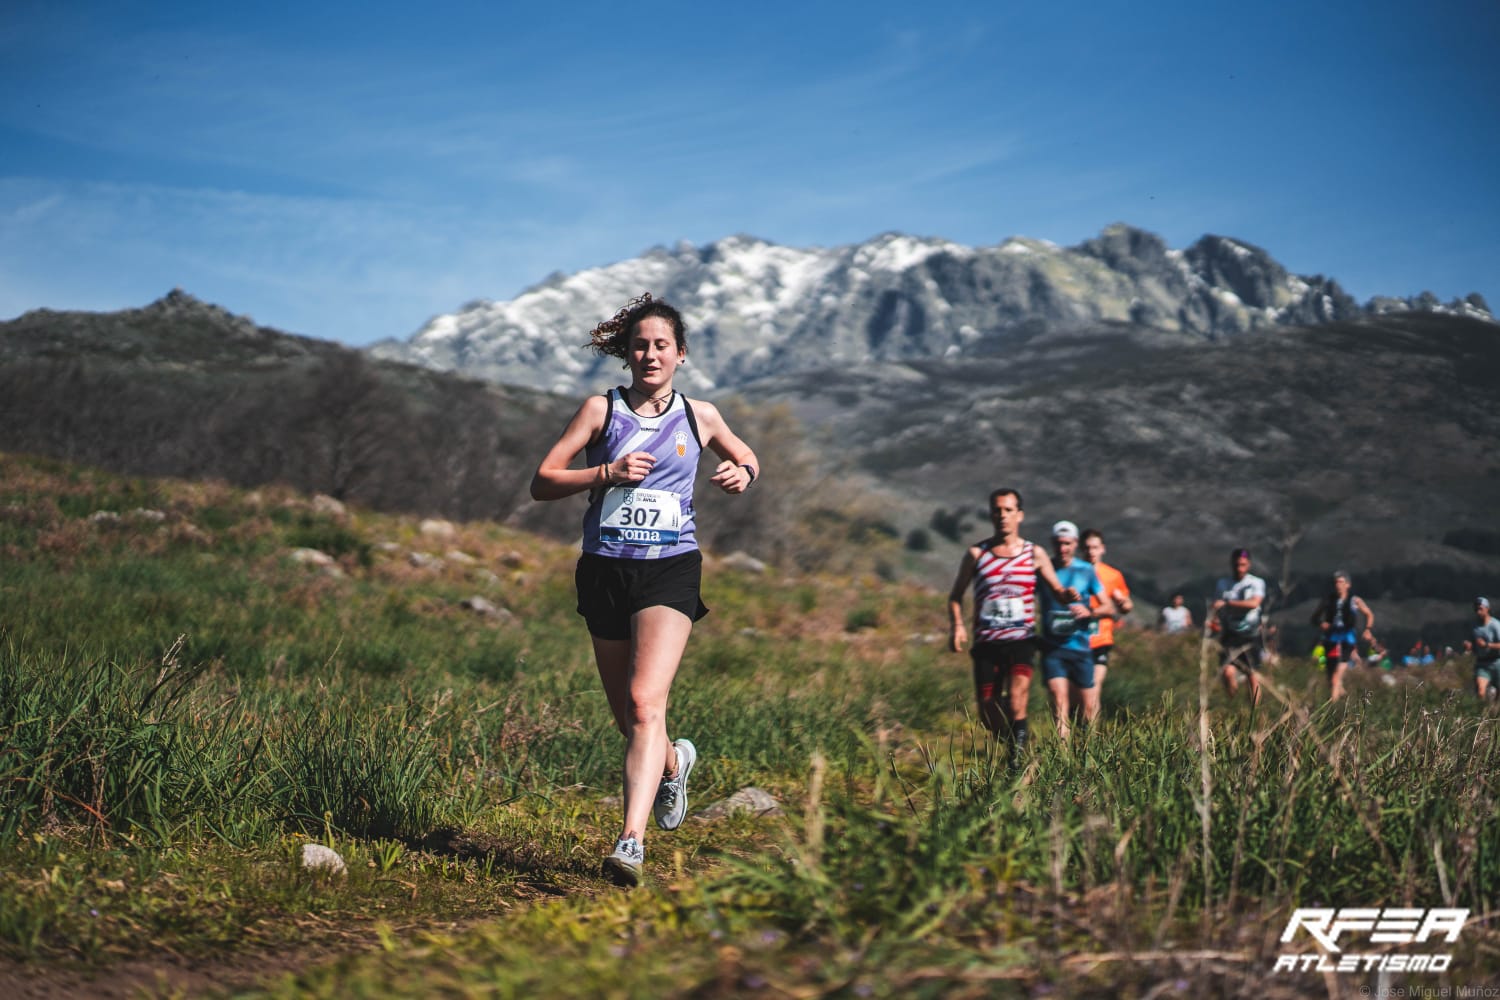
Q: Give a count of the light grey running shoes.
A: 2